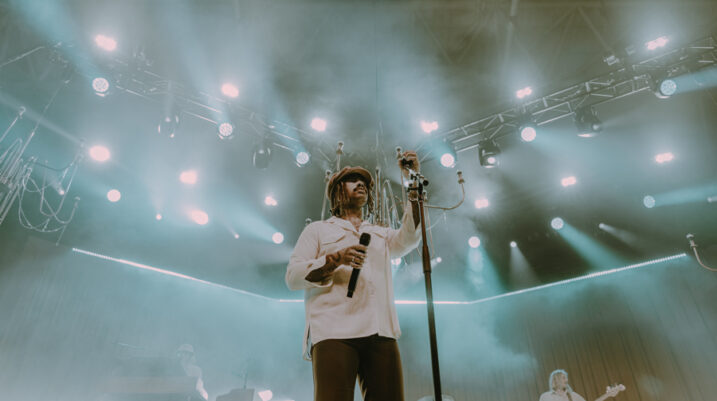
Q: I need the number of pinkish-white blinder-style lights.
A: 12